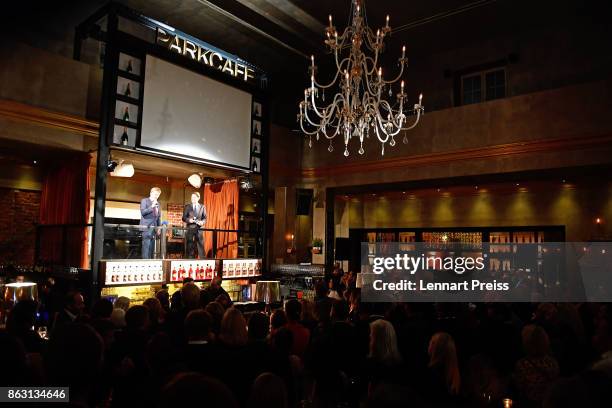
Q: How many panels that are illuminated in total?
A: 3